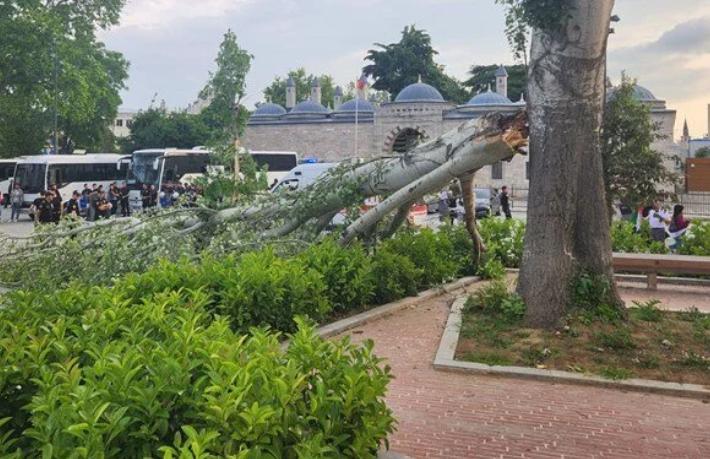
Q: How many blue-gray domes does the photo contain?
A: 6